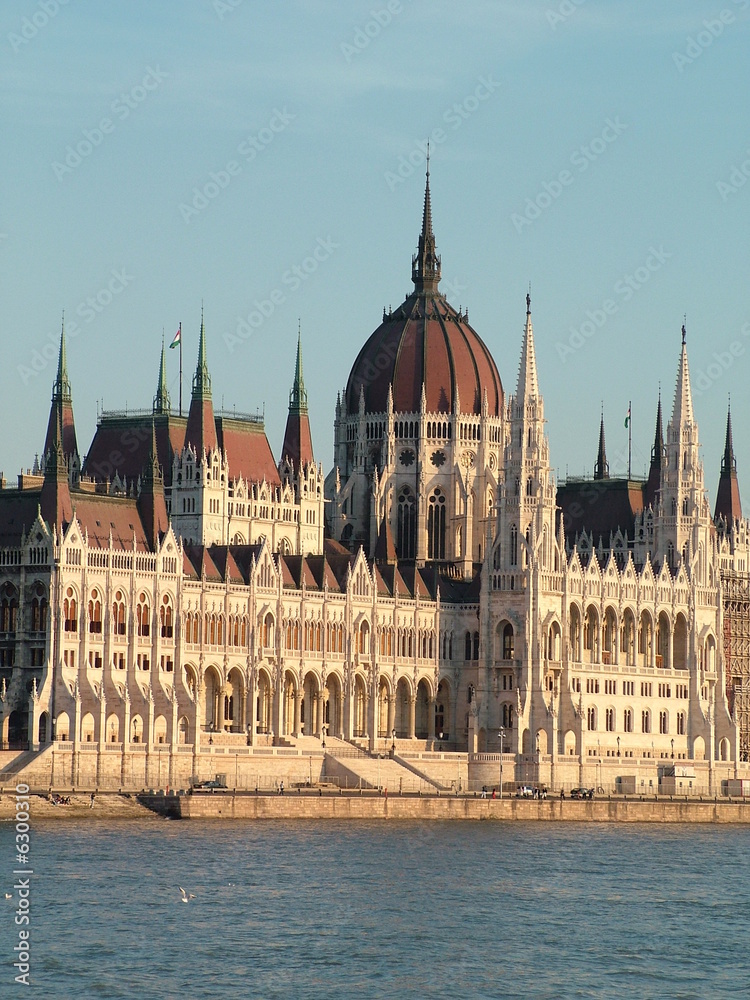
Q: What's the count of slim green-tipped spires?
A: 4